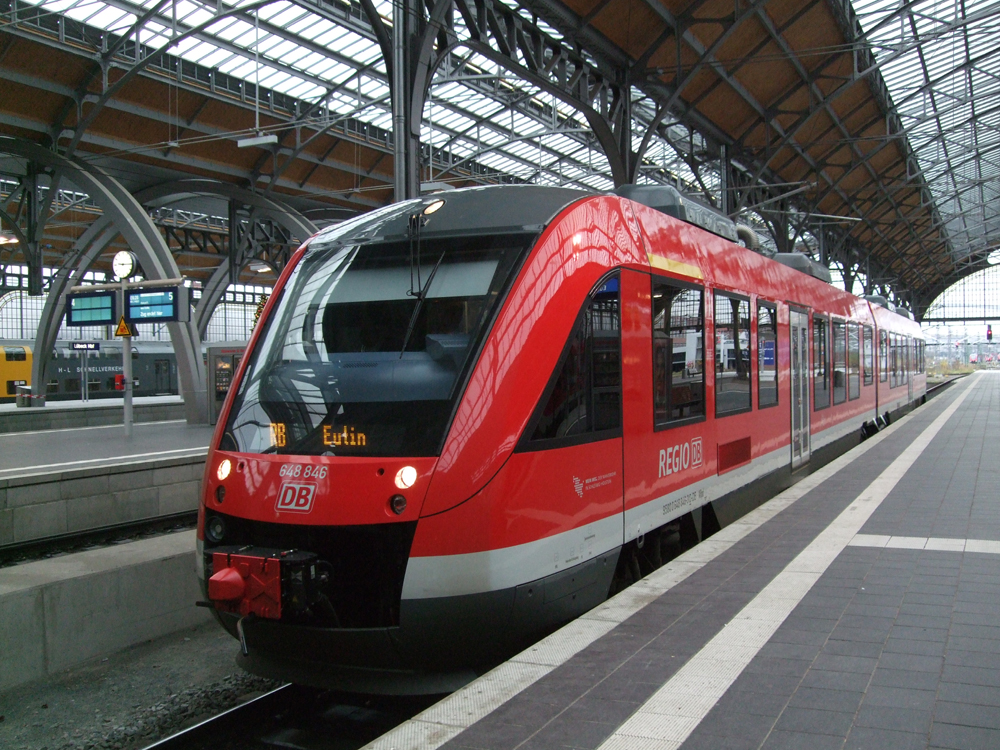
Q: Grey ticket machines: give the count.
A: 1